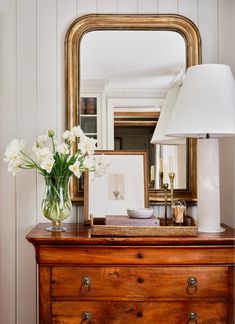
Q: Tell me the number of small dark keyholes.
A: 3